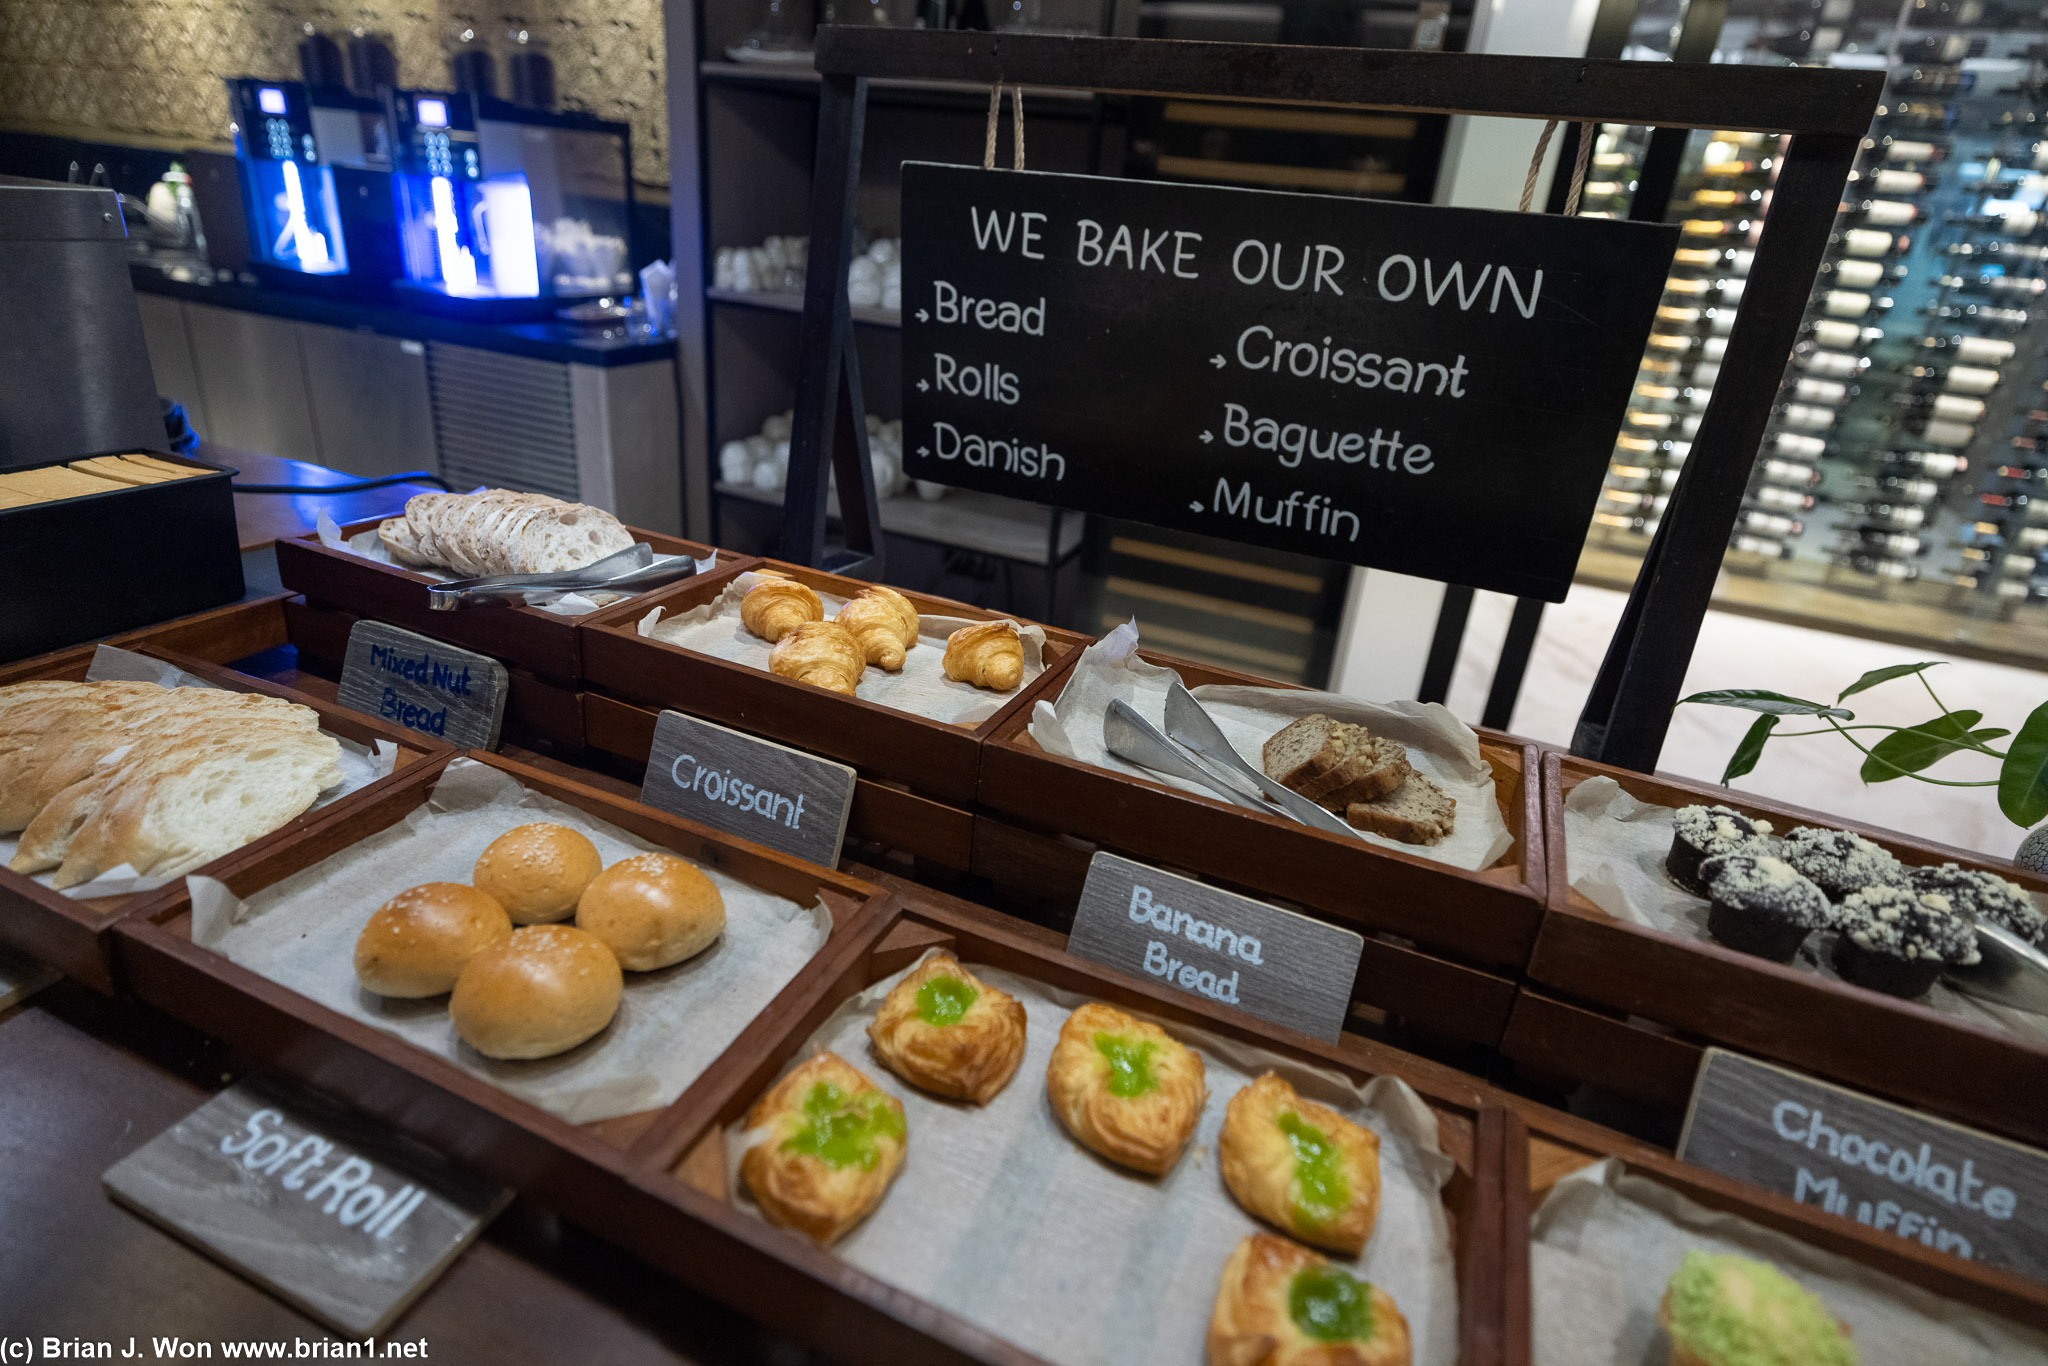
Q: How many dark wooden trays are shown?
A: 8